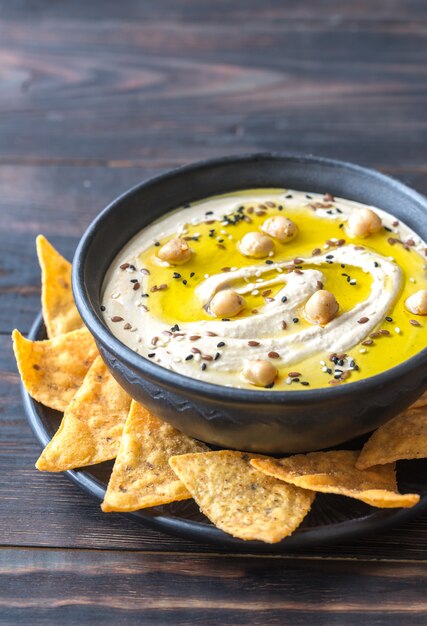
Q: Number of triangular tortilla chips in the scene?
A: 8